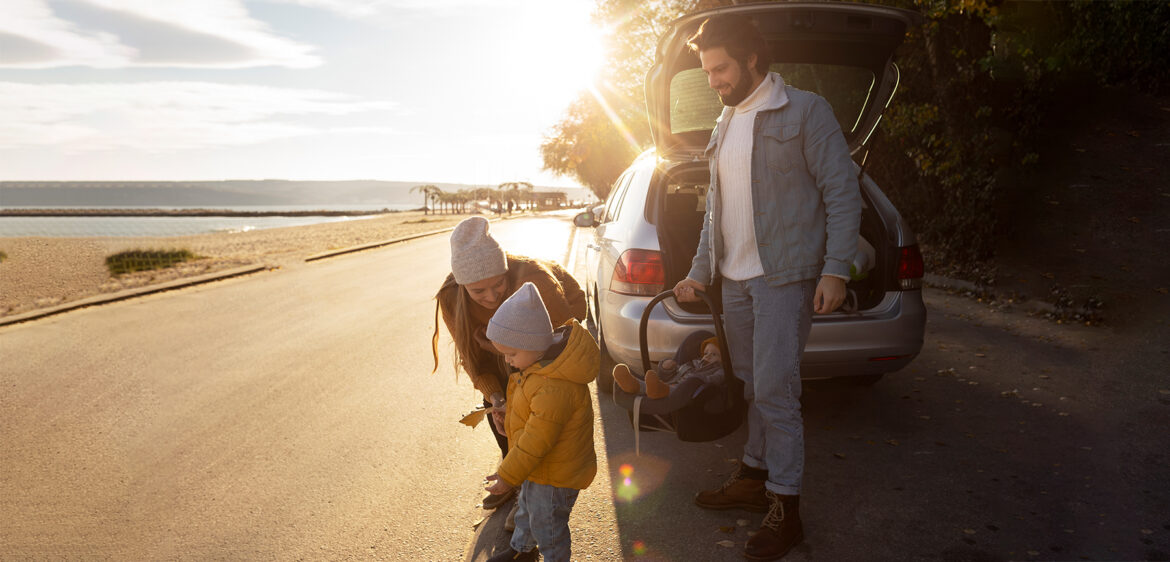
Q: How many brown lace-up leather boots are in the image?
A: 2